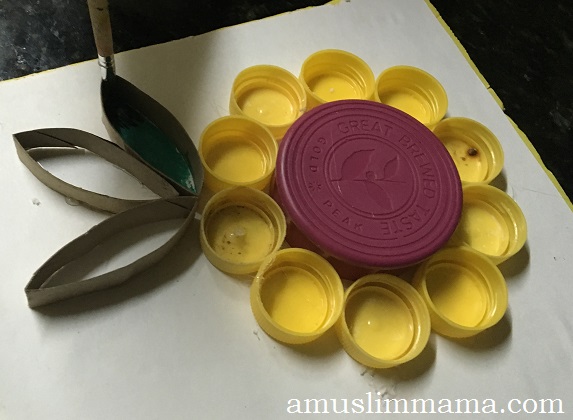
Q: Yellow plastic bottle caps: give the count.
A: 10